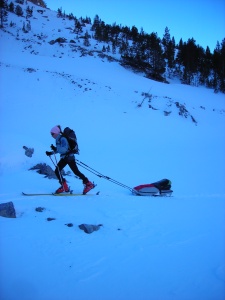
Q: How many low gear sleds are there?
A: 1